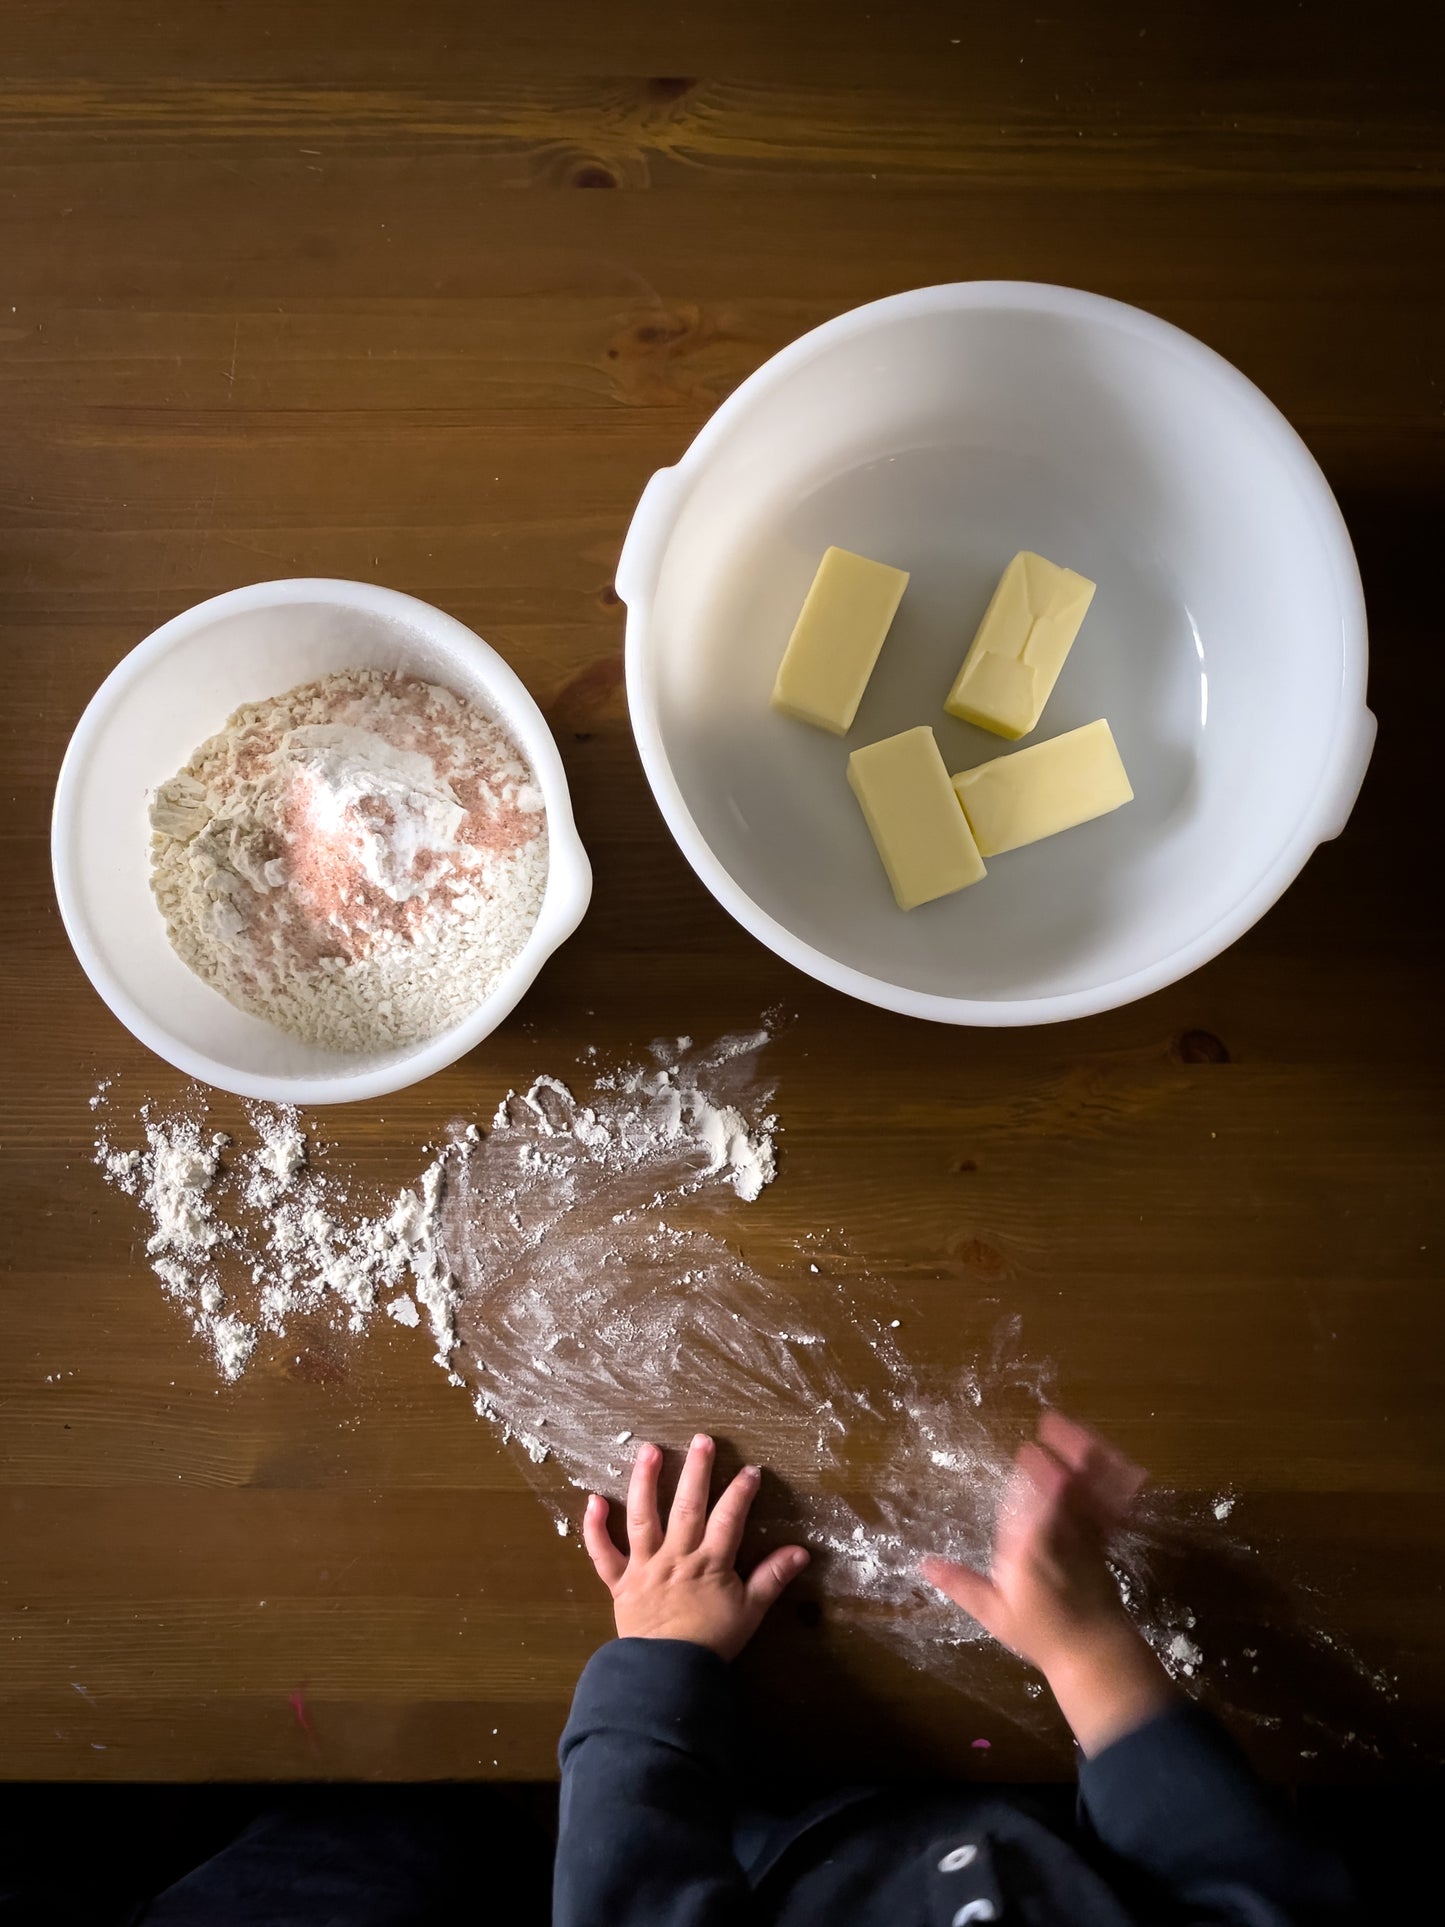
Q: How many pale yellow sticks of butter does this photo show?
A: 4